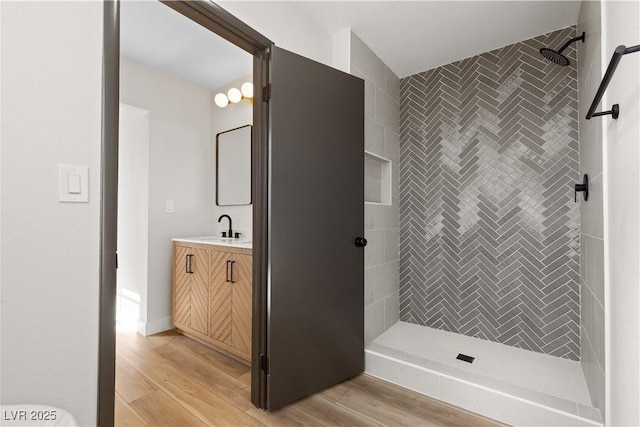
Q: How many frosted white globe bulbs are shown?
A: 3